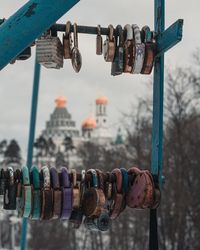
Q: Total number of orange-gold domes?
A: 3